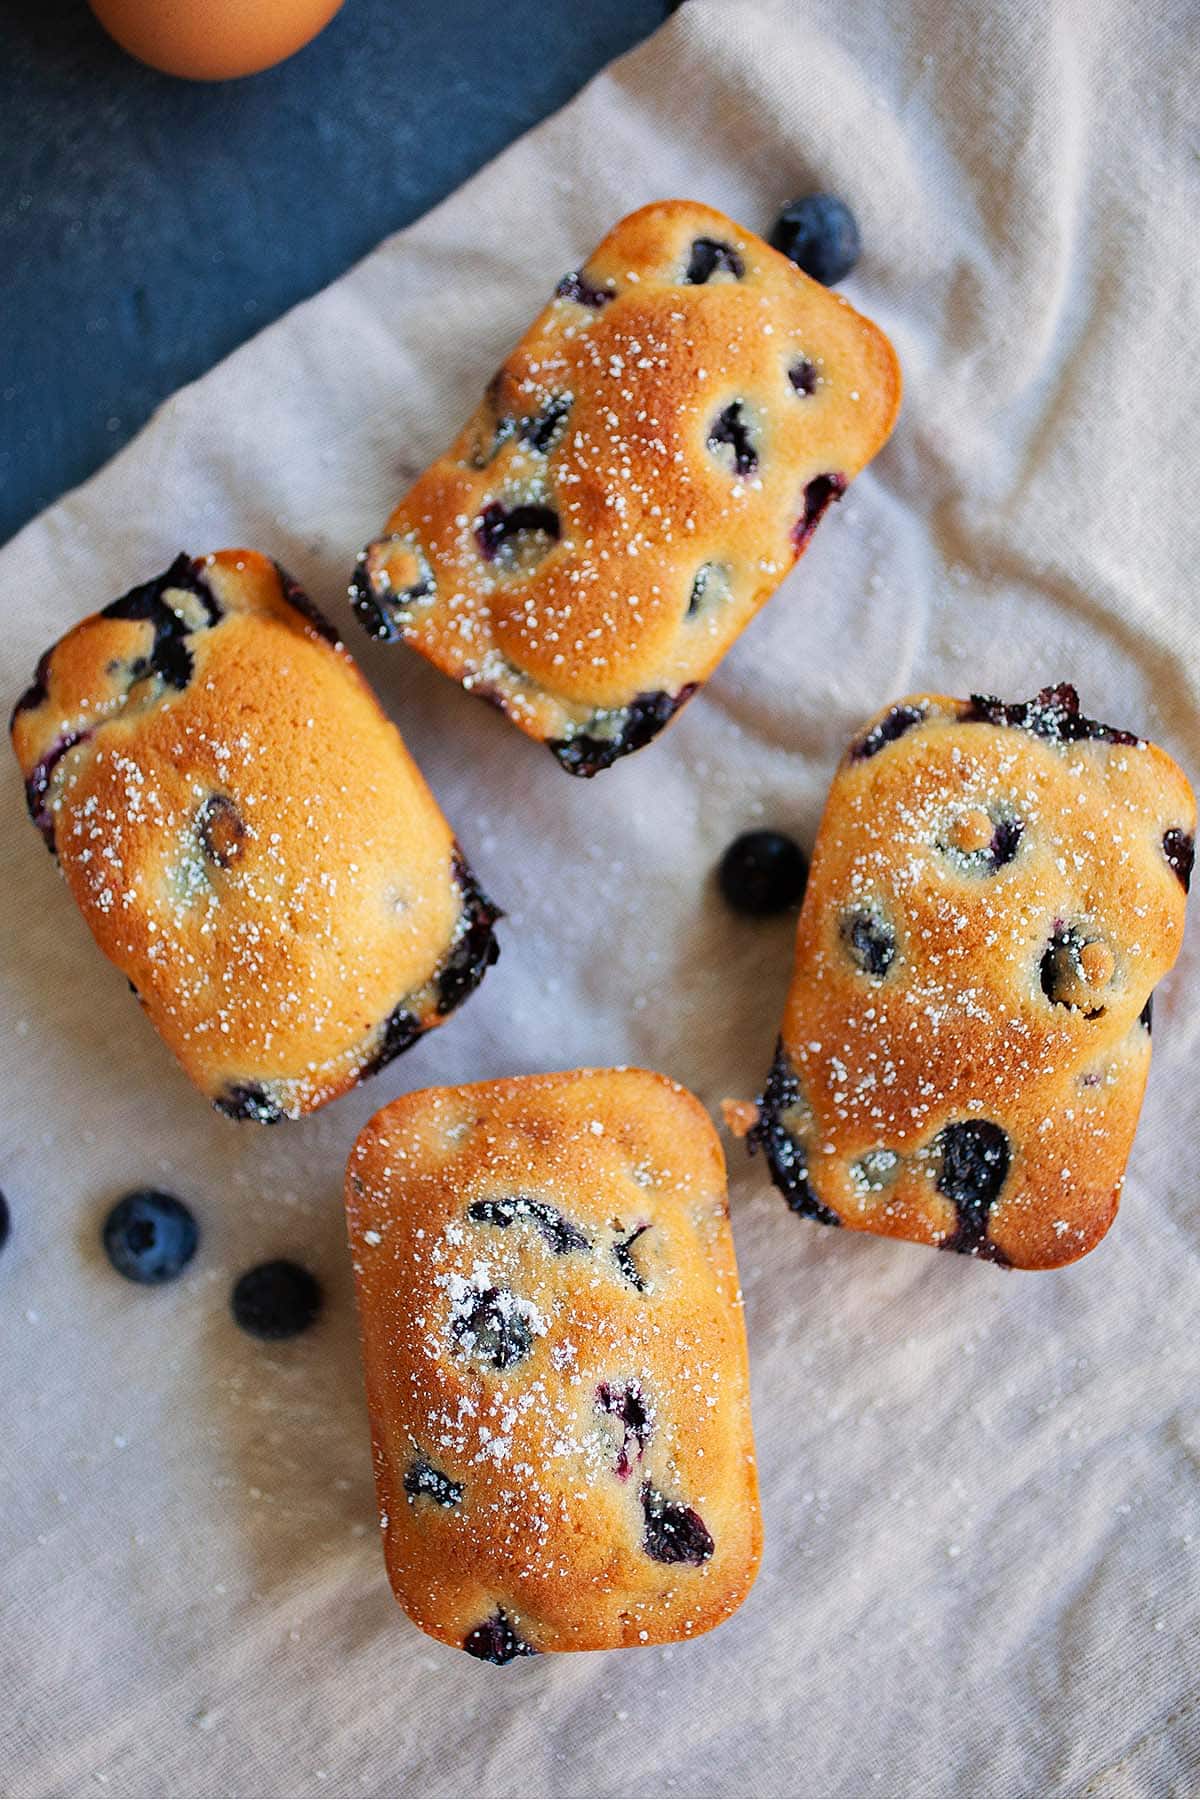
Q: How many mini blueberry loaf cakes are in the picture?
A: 4